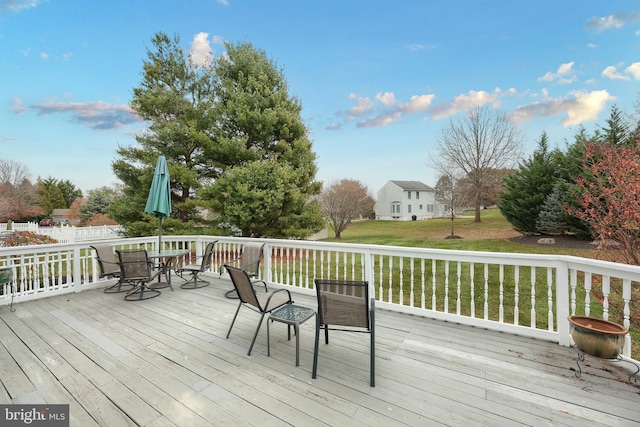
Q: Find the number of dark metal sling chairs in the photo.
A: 6